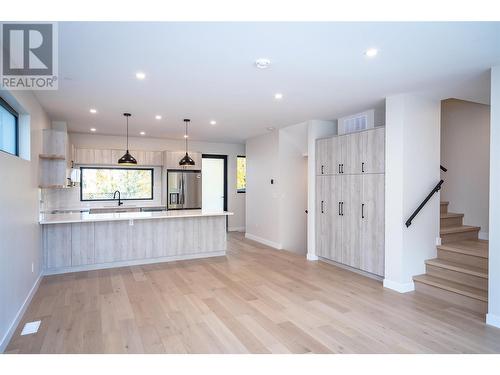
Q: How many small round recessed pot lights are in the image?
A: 9